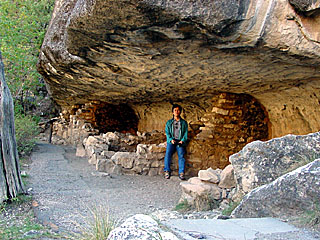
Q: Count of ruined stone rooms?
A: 2